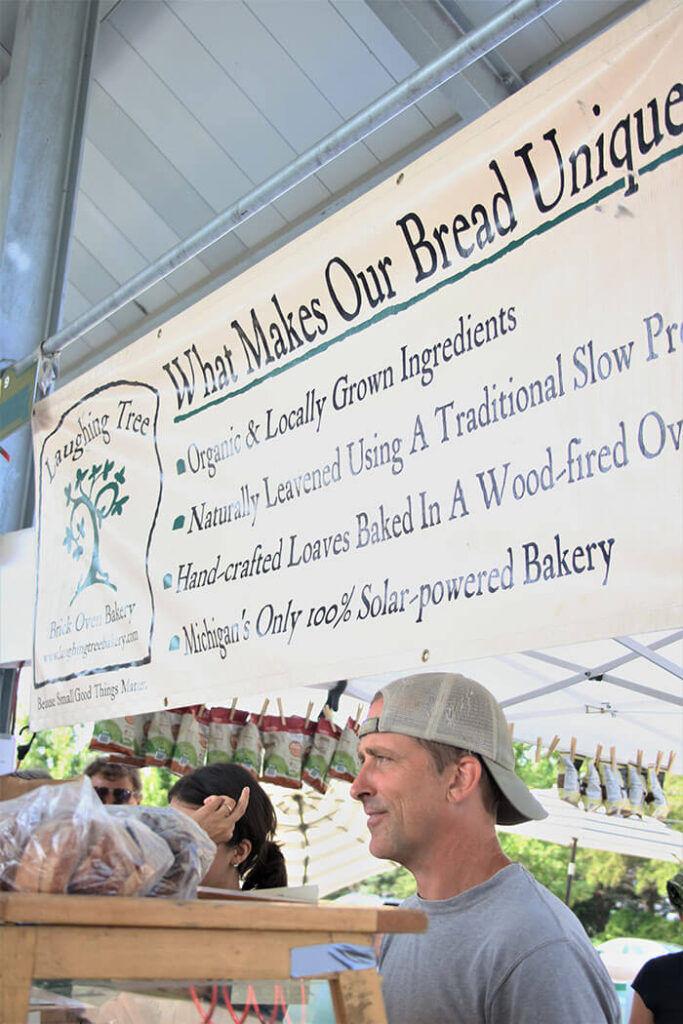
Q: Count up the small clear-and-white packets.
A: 5